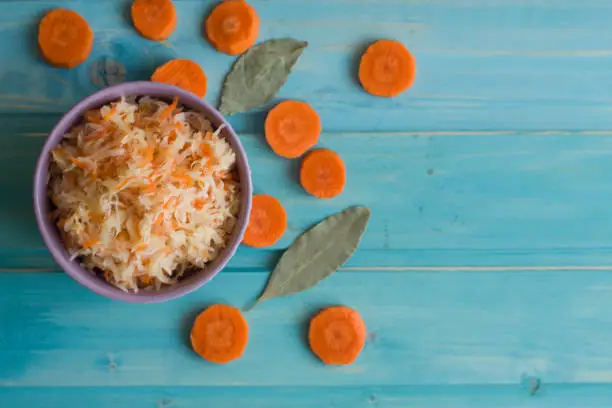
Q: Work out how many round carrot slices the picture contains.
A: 10